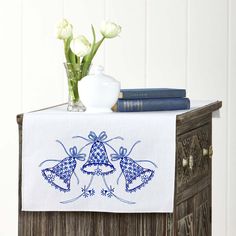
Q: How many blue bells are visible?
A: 3